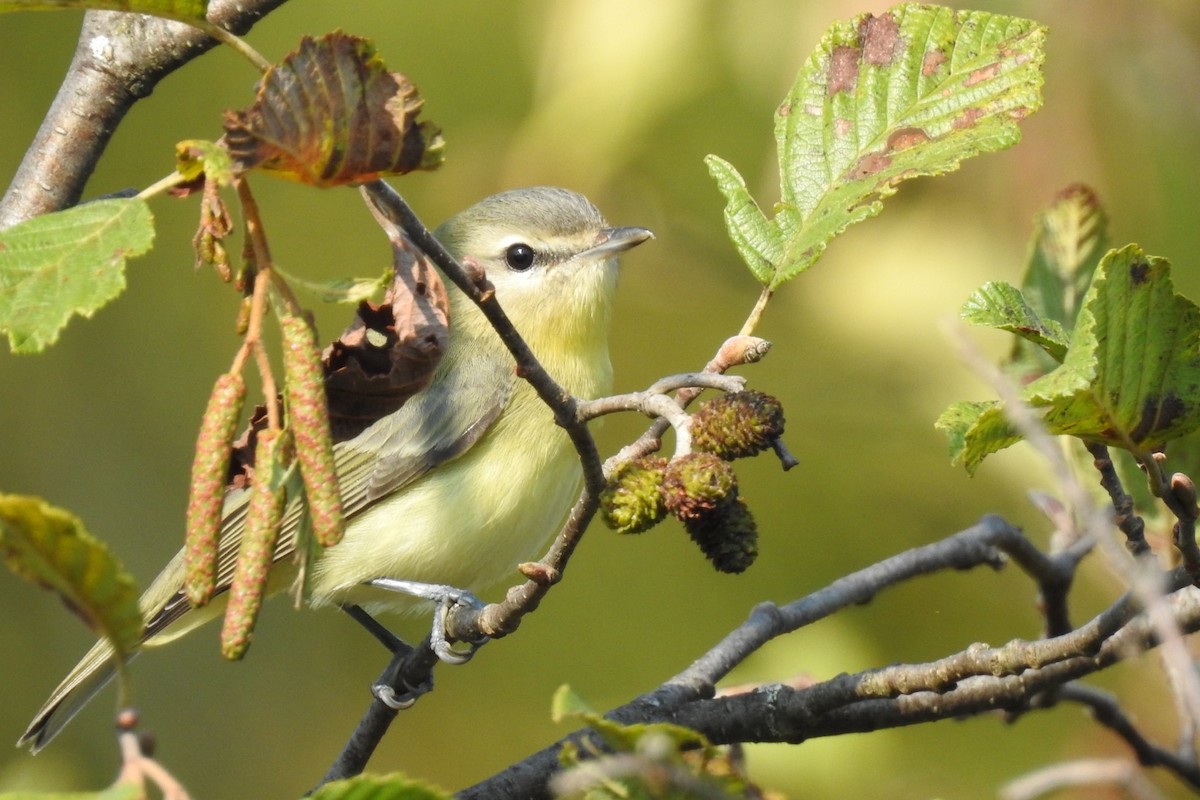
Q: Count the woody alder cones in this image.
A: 4